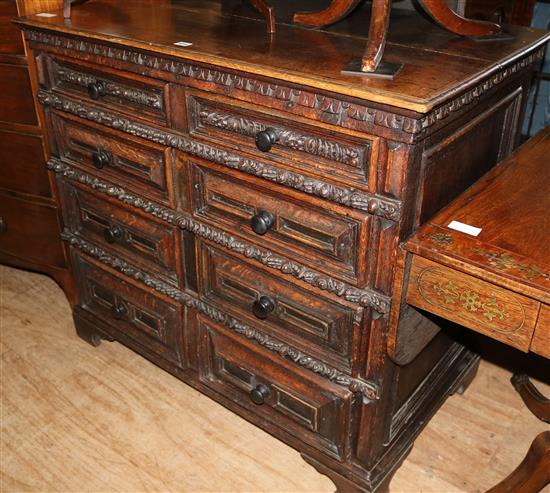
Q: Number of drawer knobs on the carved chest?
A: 8